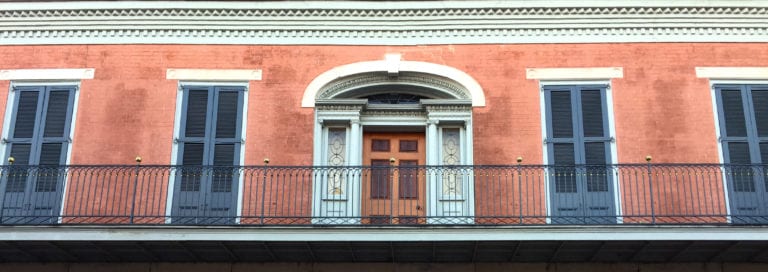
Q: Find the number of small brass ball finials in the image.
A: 6